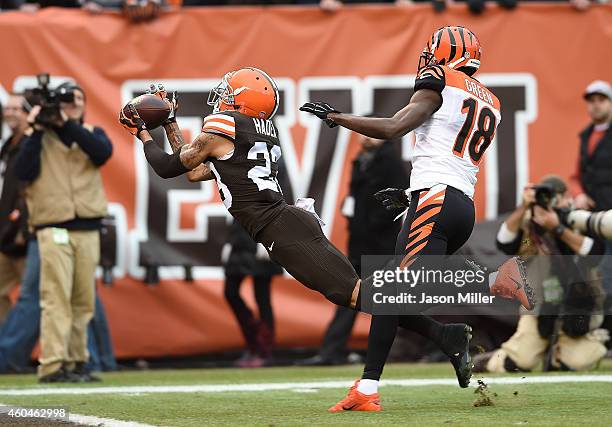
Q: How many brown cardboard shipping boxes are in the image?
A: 0